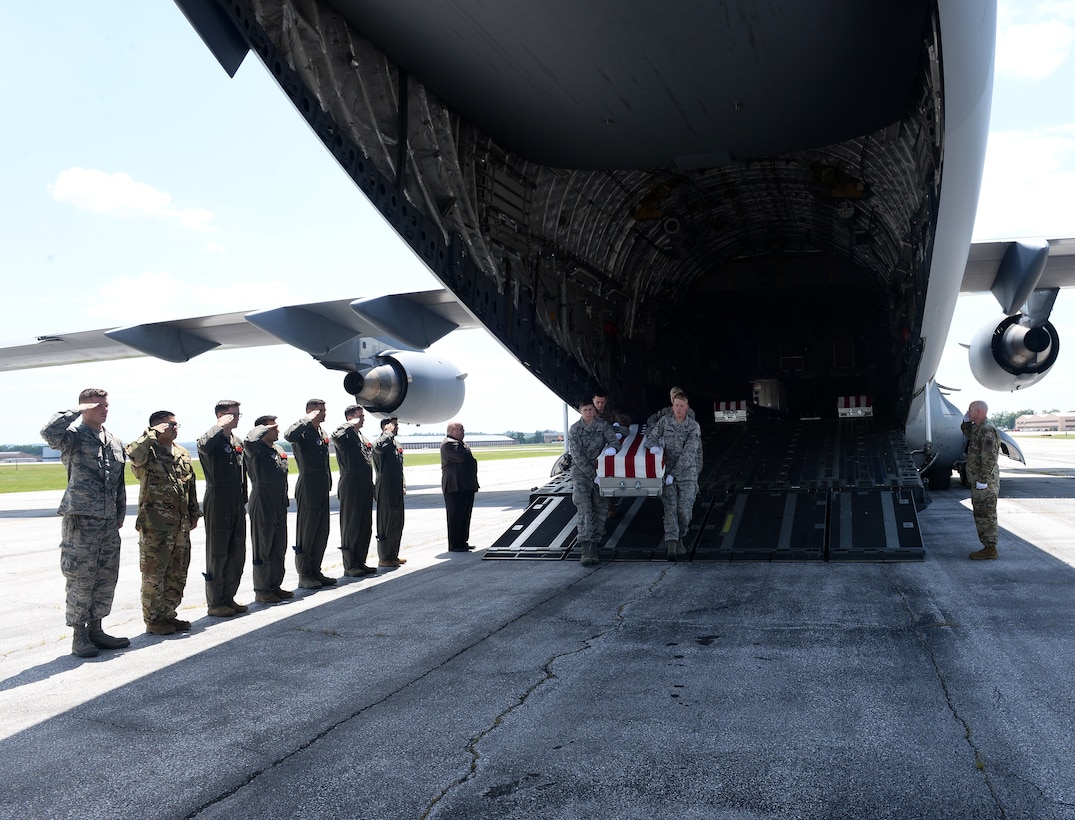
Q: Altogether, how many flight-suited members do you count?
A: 5